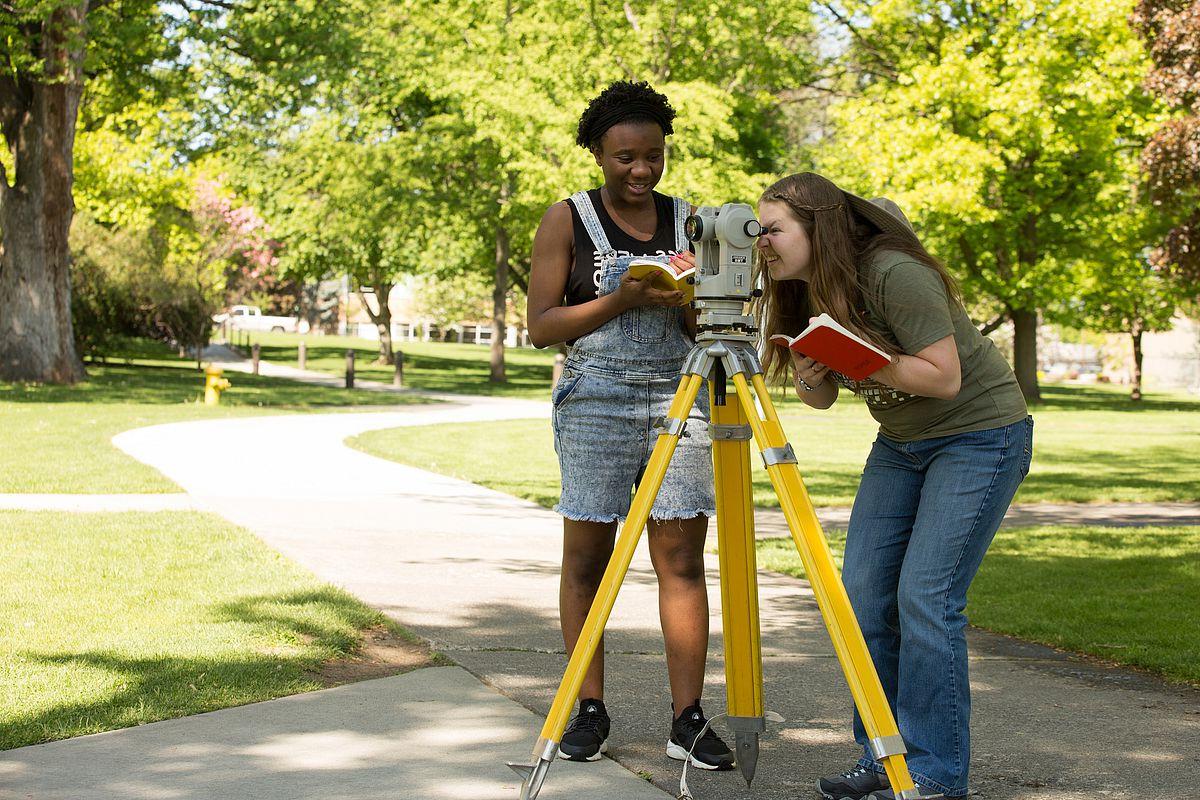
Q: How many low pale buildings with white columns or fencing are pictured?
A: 1